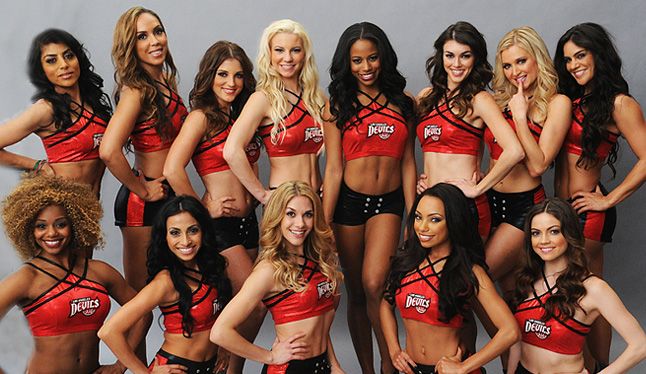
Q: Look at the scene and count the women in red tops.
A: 13